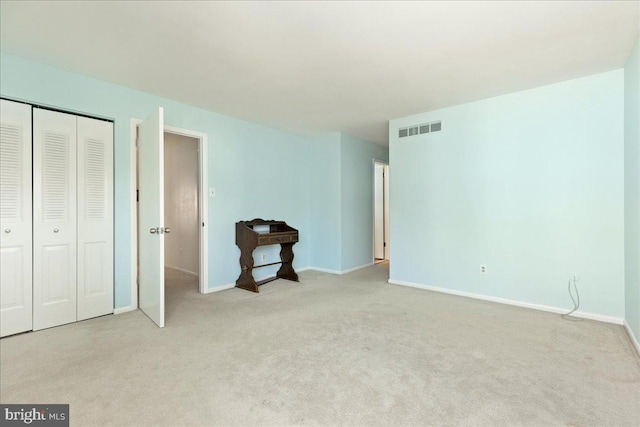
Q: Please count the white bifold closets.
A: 1